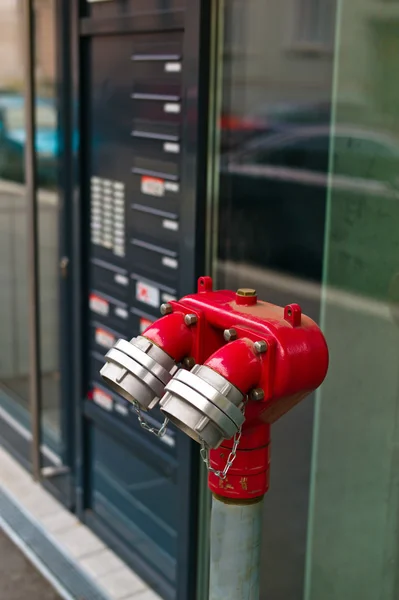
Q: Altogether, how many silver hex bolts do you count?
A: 6